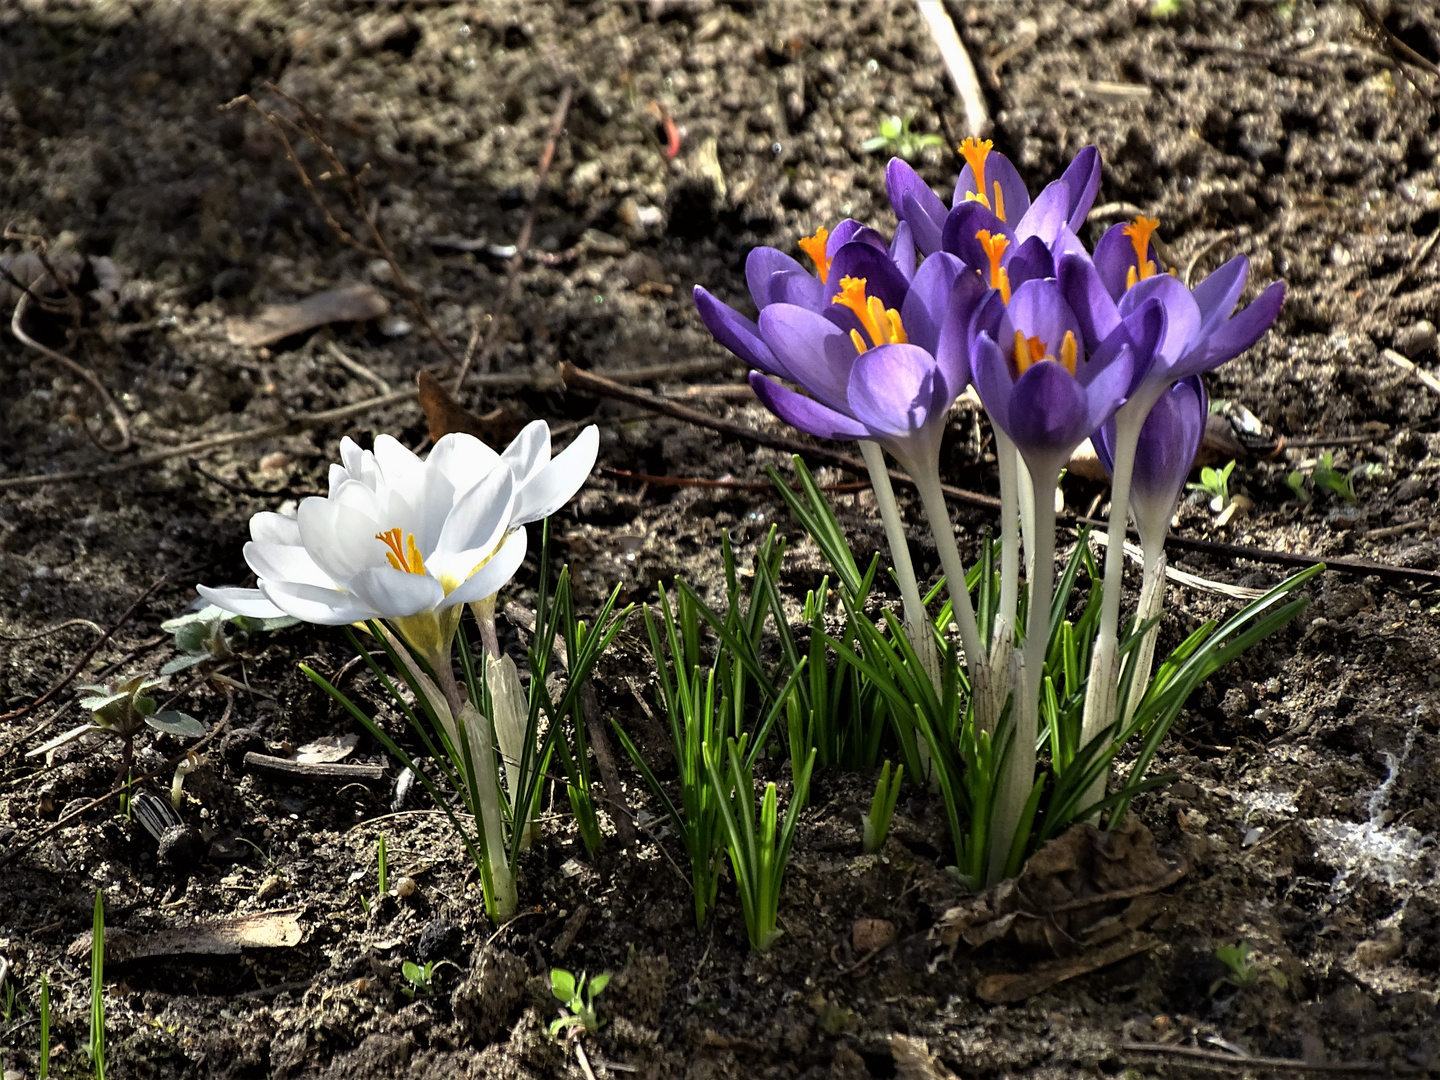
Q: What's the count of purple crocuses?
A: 7